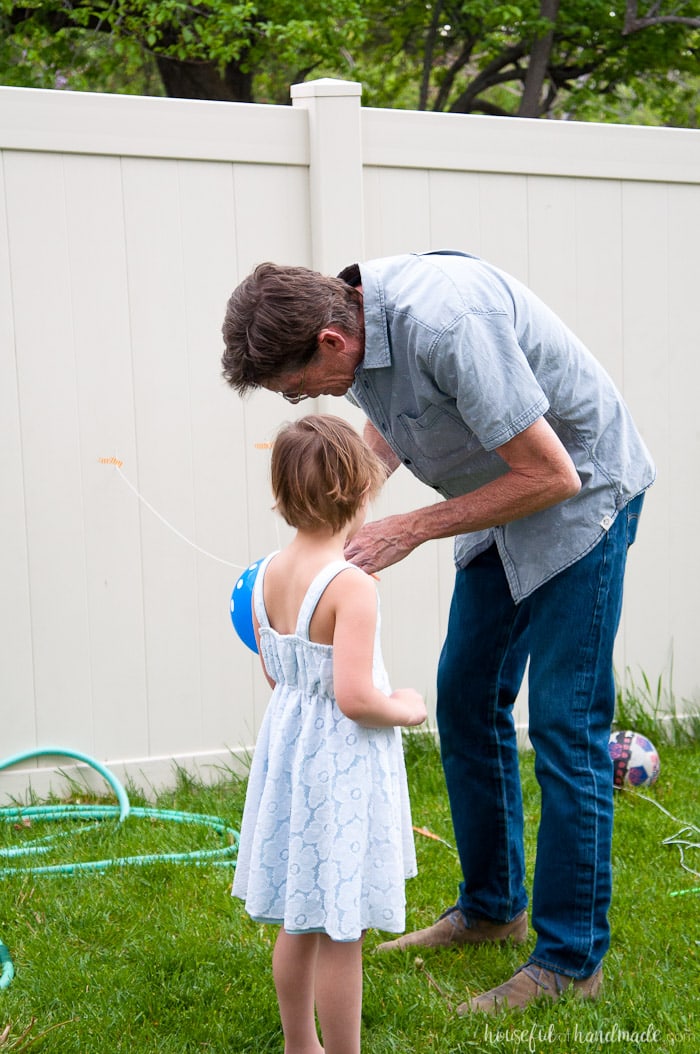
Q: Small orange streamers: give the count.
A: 2